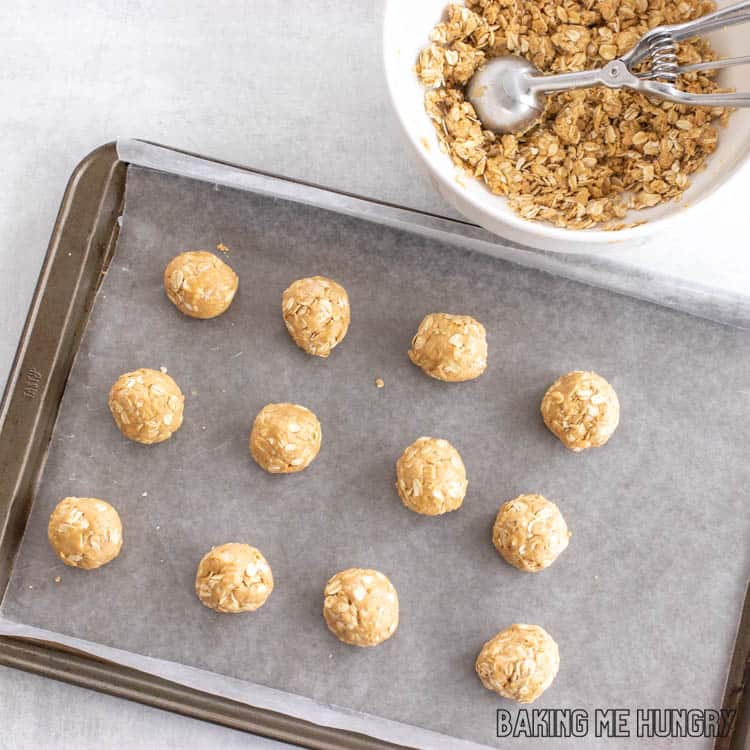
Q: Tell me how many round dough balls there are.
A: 12